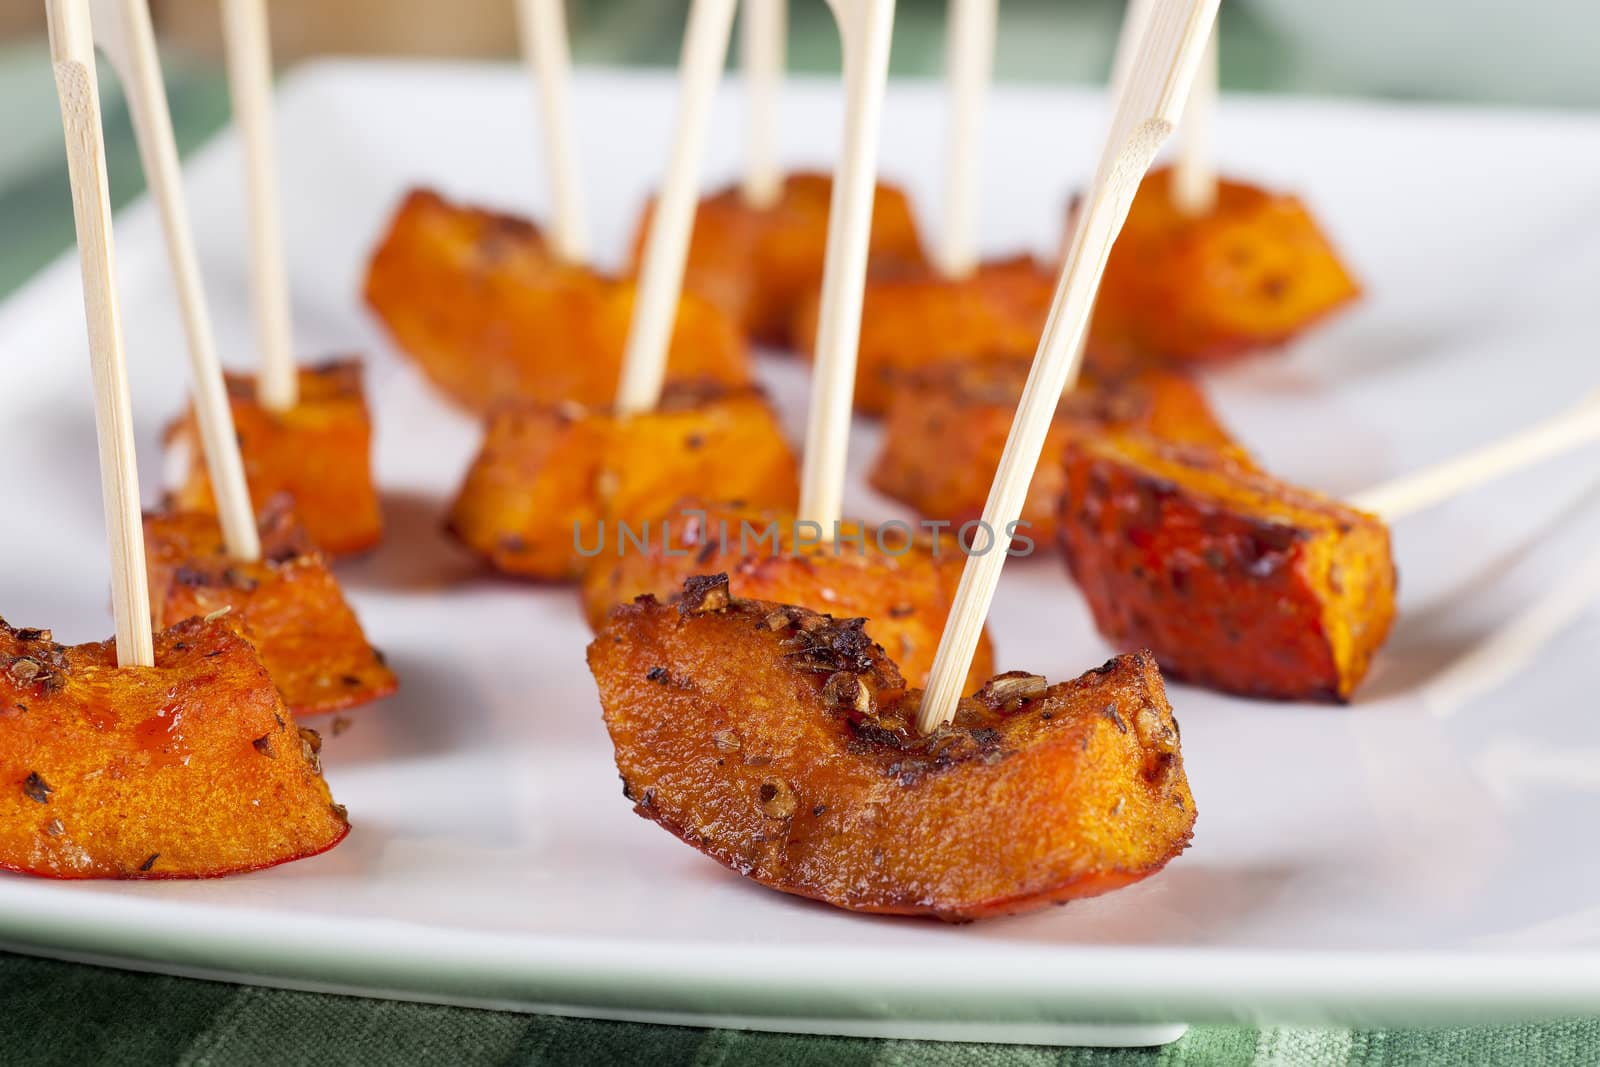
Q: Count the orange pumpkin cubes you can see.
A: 12